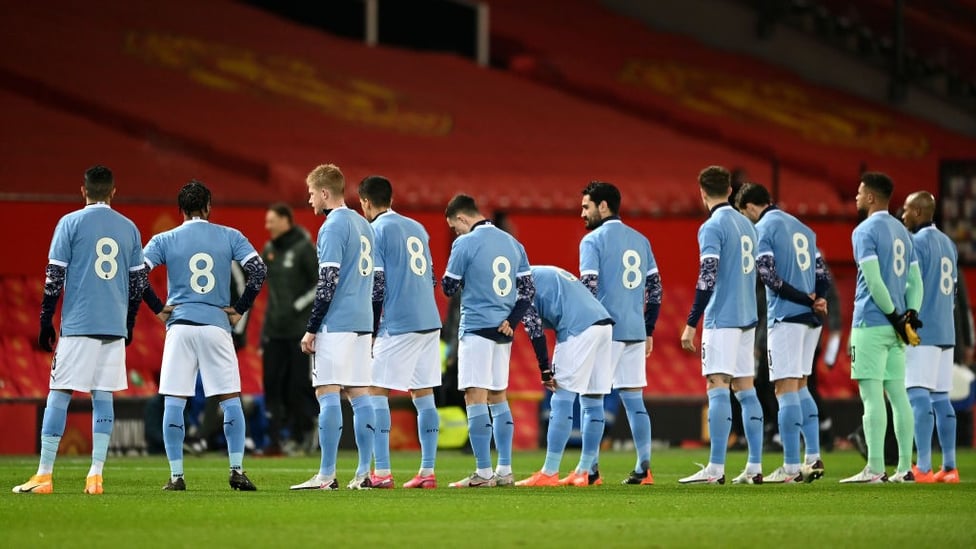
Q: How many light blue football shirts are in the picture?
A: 11